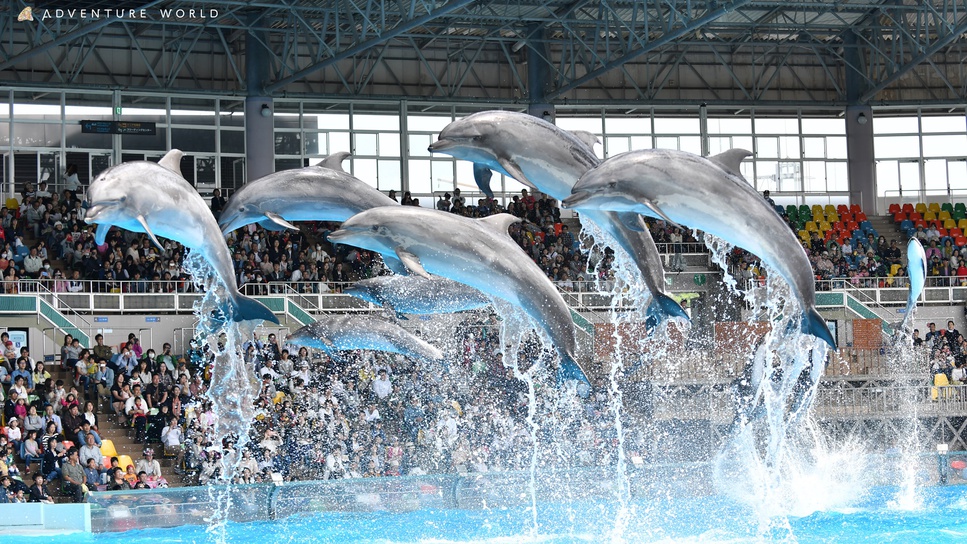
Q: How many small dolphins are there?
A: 3